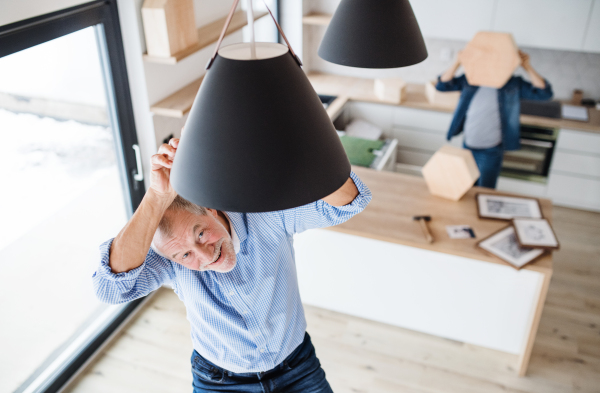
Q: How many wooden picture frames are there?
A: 3